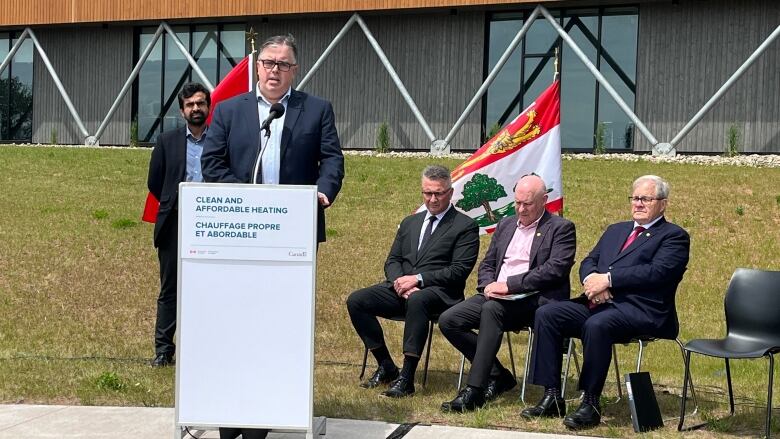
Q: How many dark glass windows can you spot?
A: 3